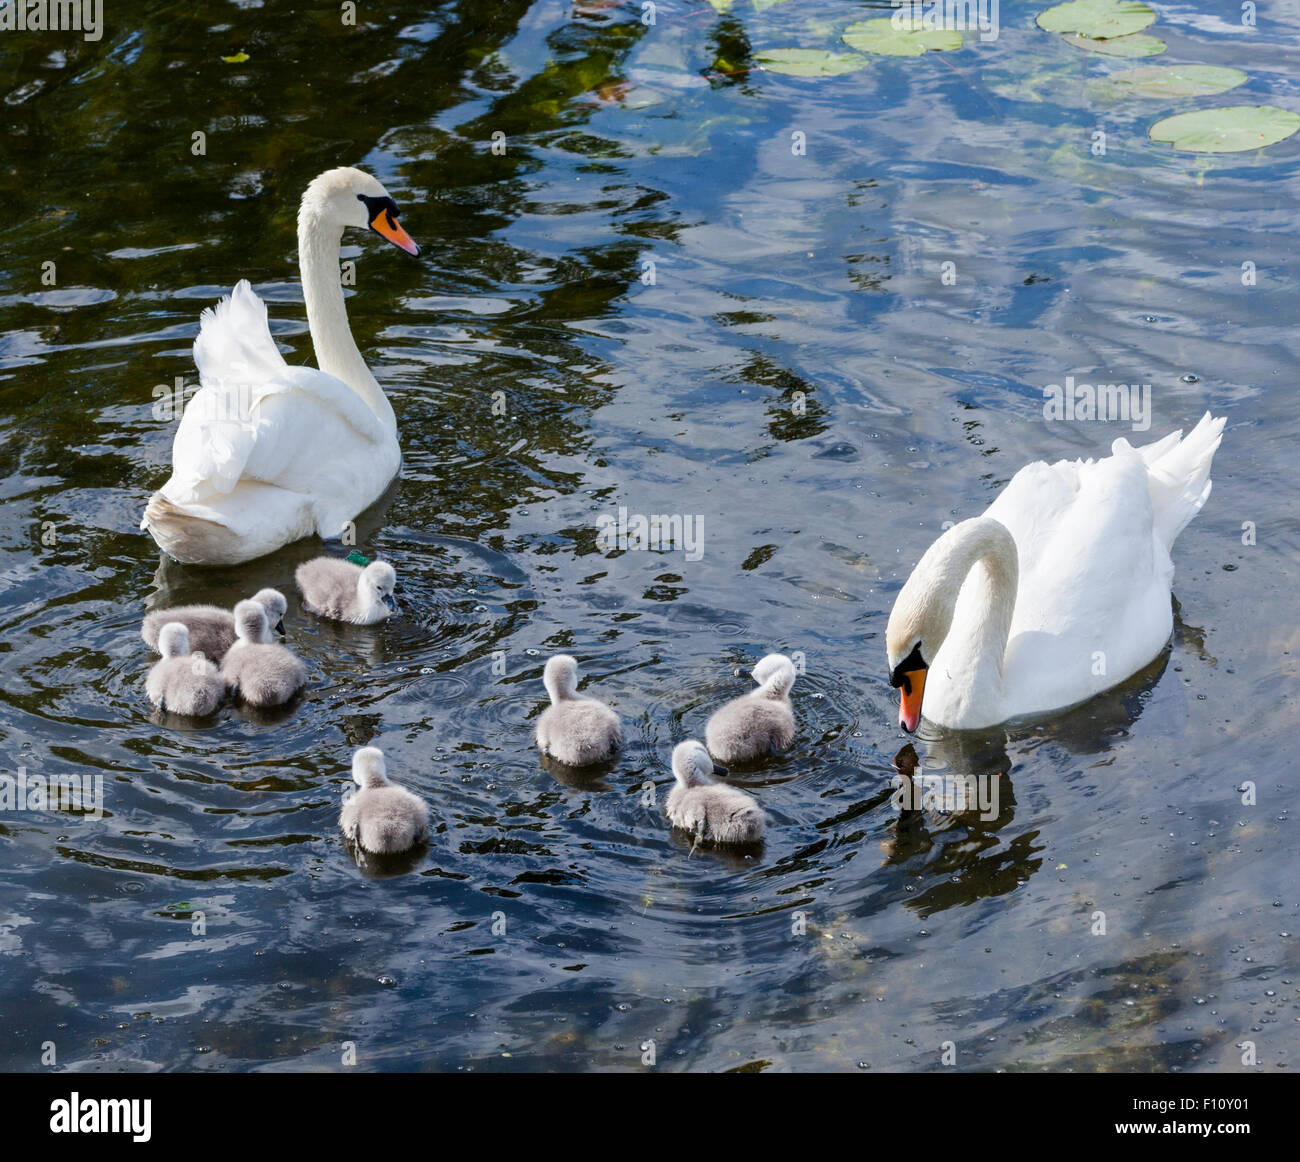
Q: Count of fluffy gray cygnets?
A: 8